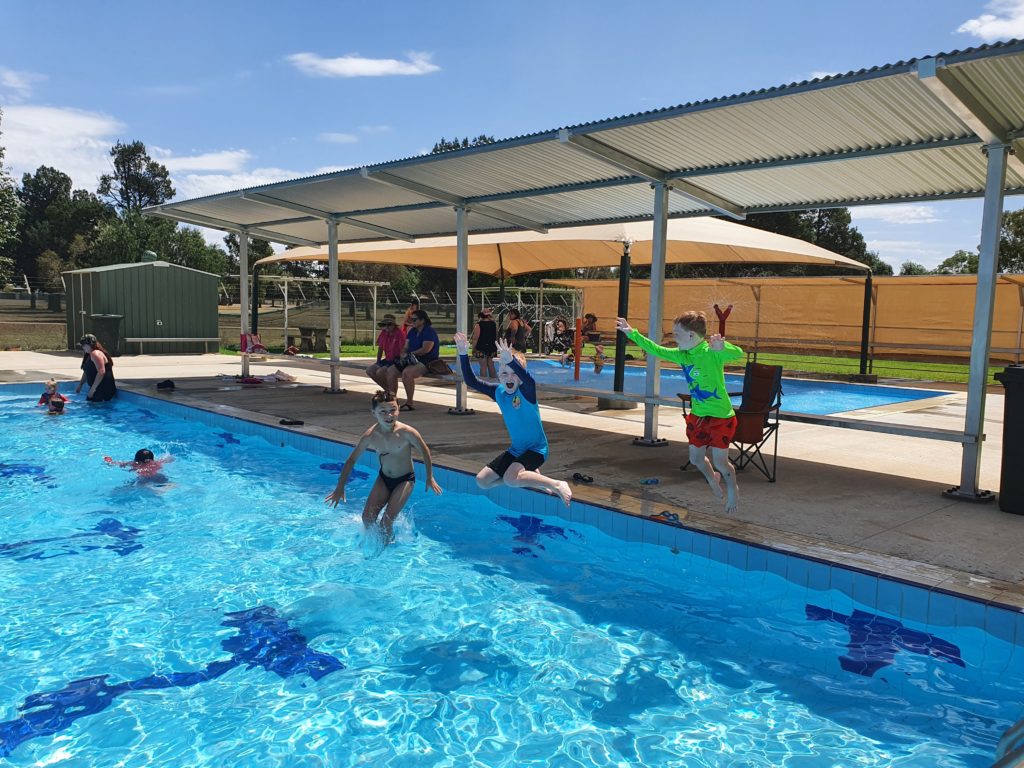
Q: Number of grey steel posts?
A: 5